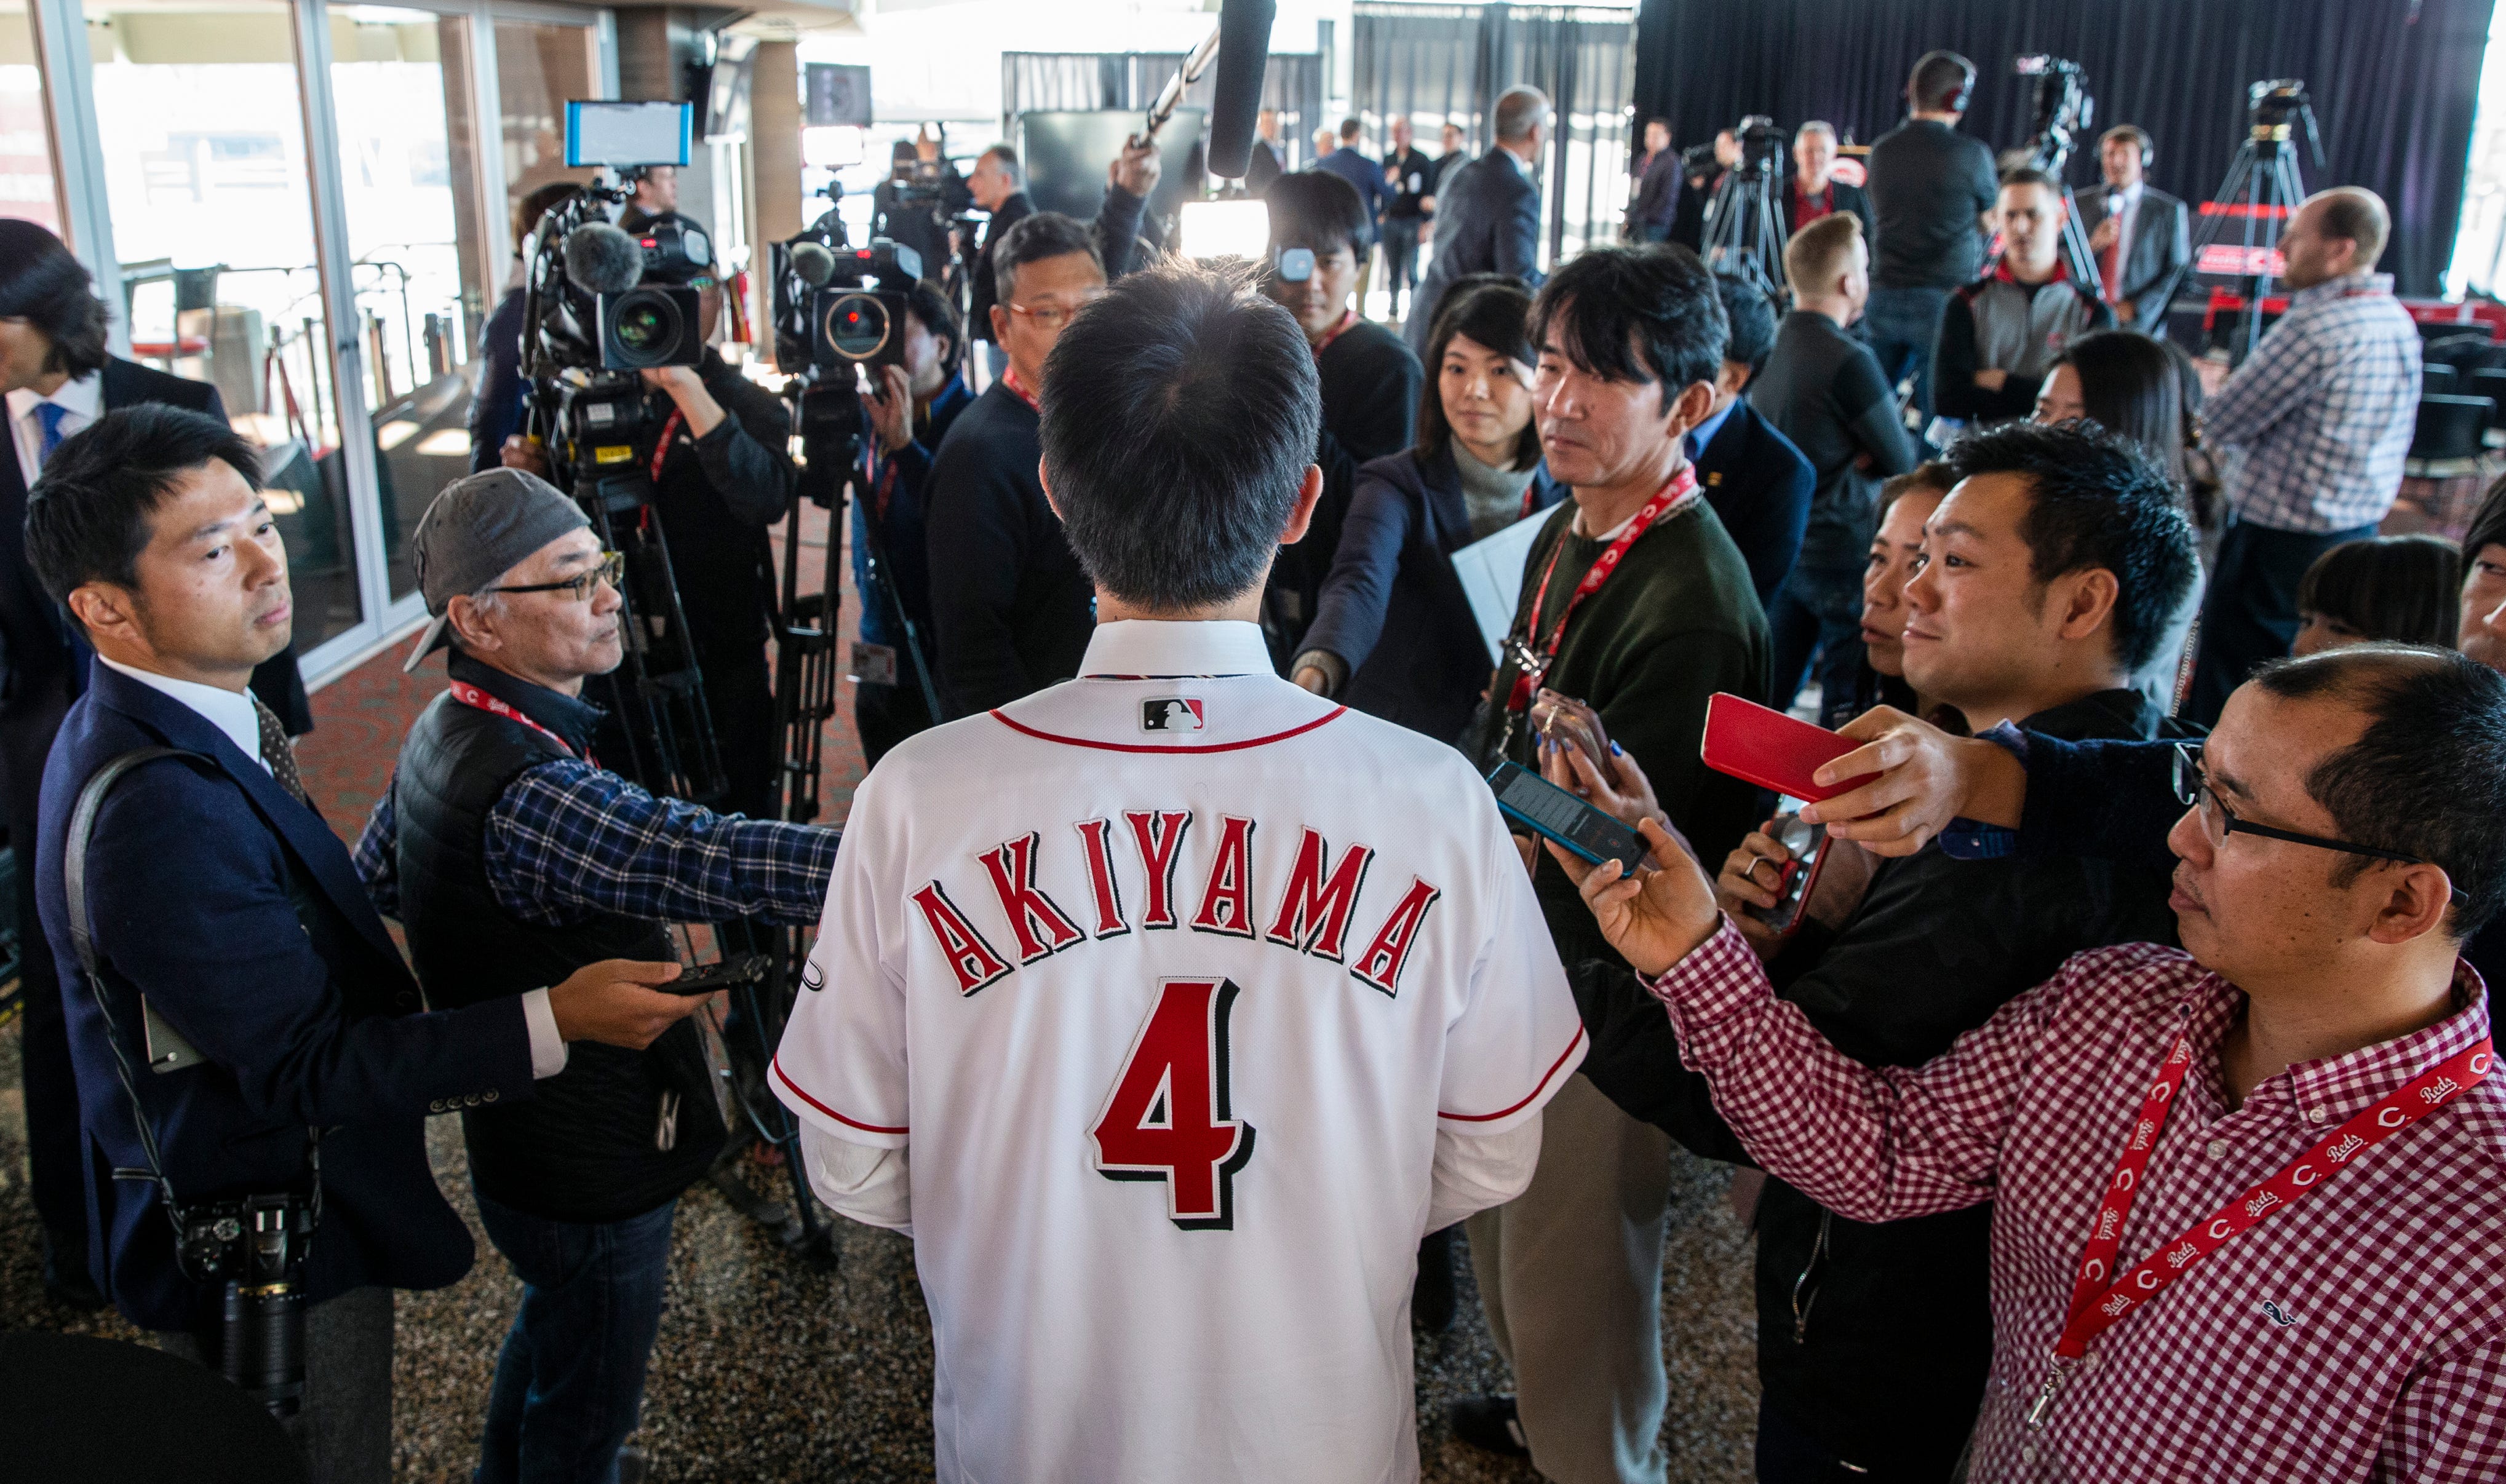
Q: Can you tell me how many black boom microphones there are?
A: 1